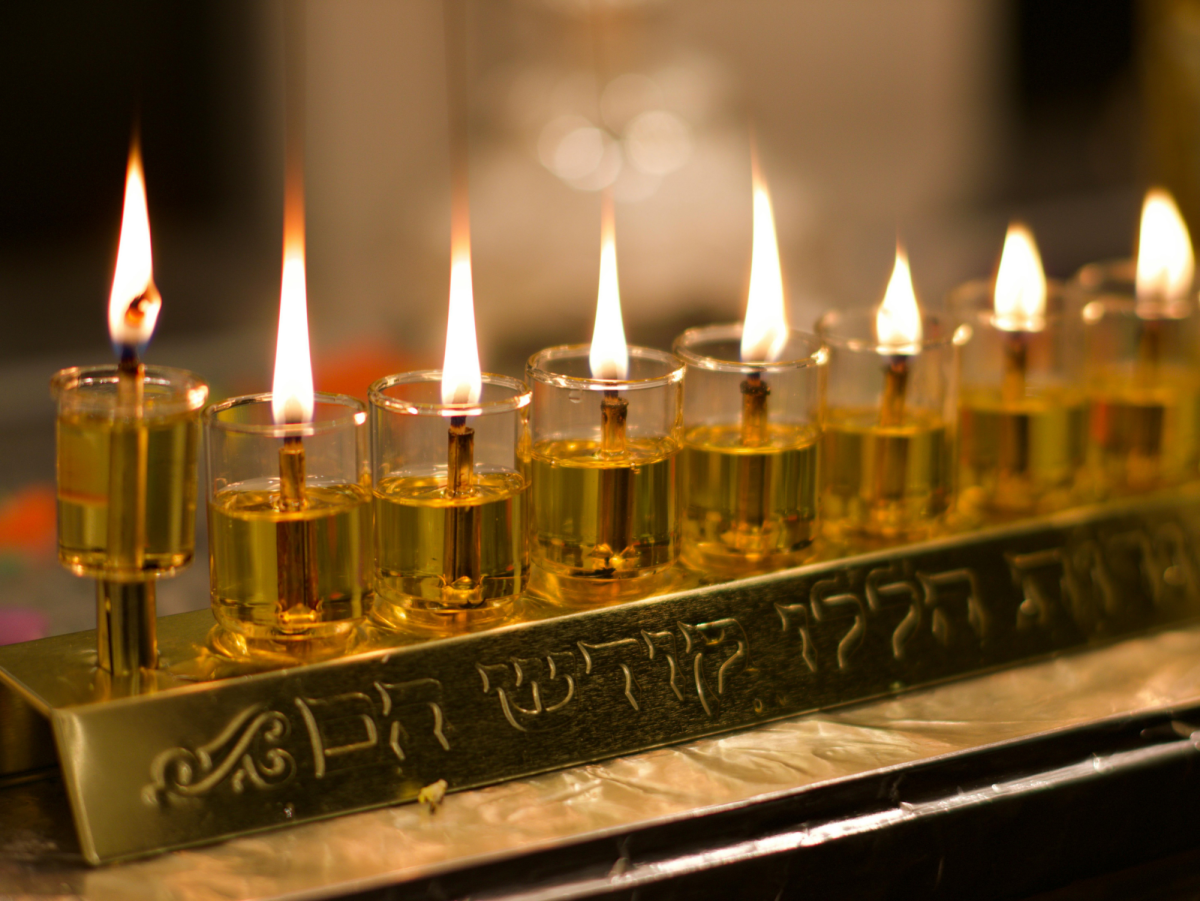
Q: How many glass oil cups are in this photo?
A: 8